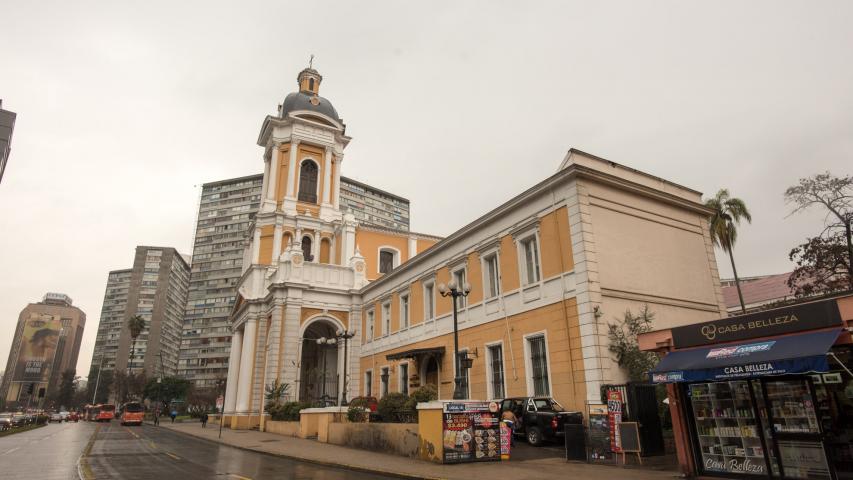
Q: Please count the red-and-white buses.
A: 2